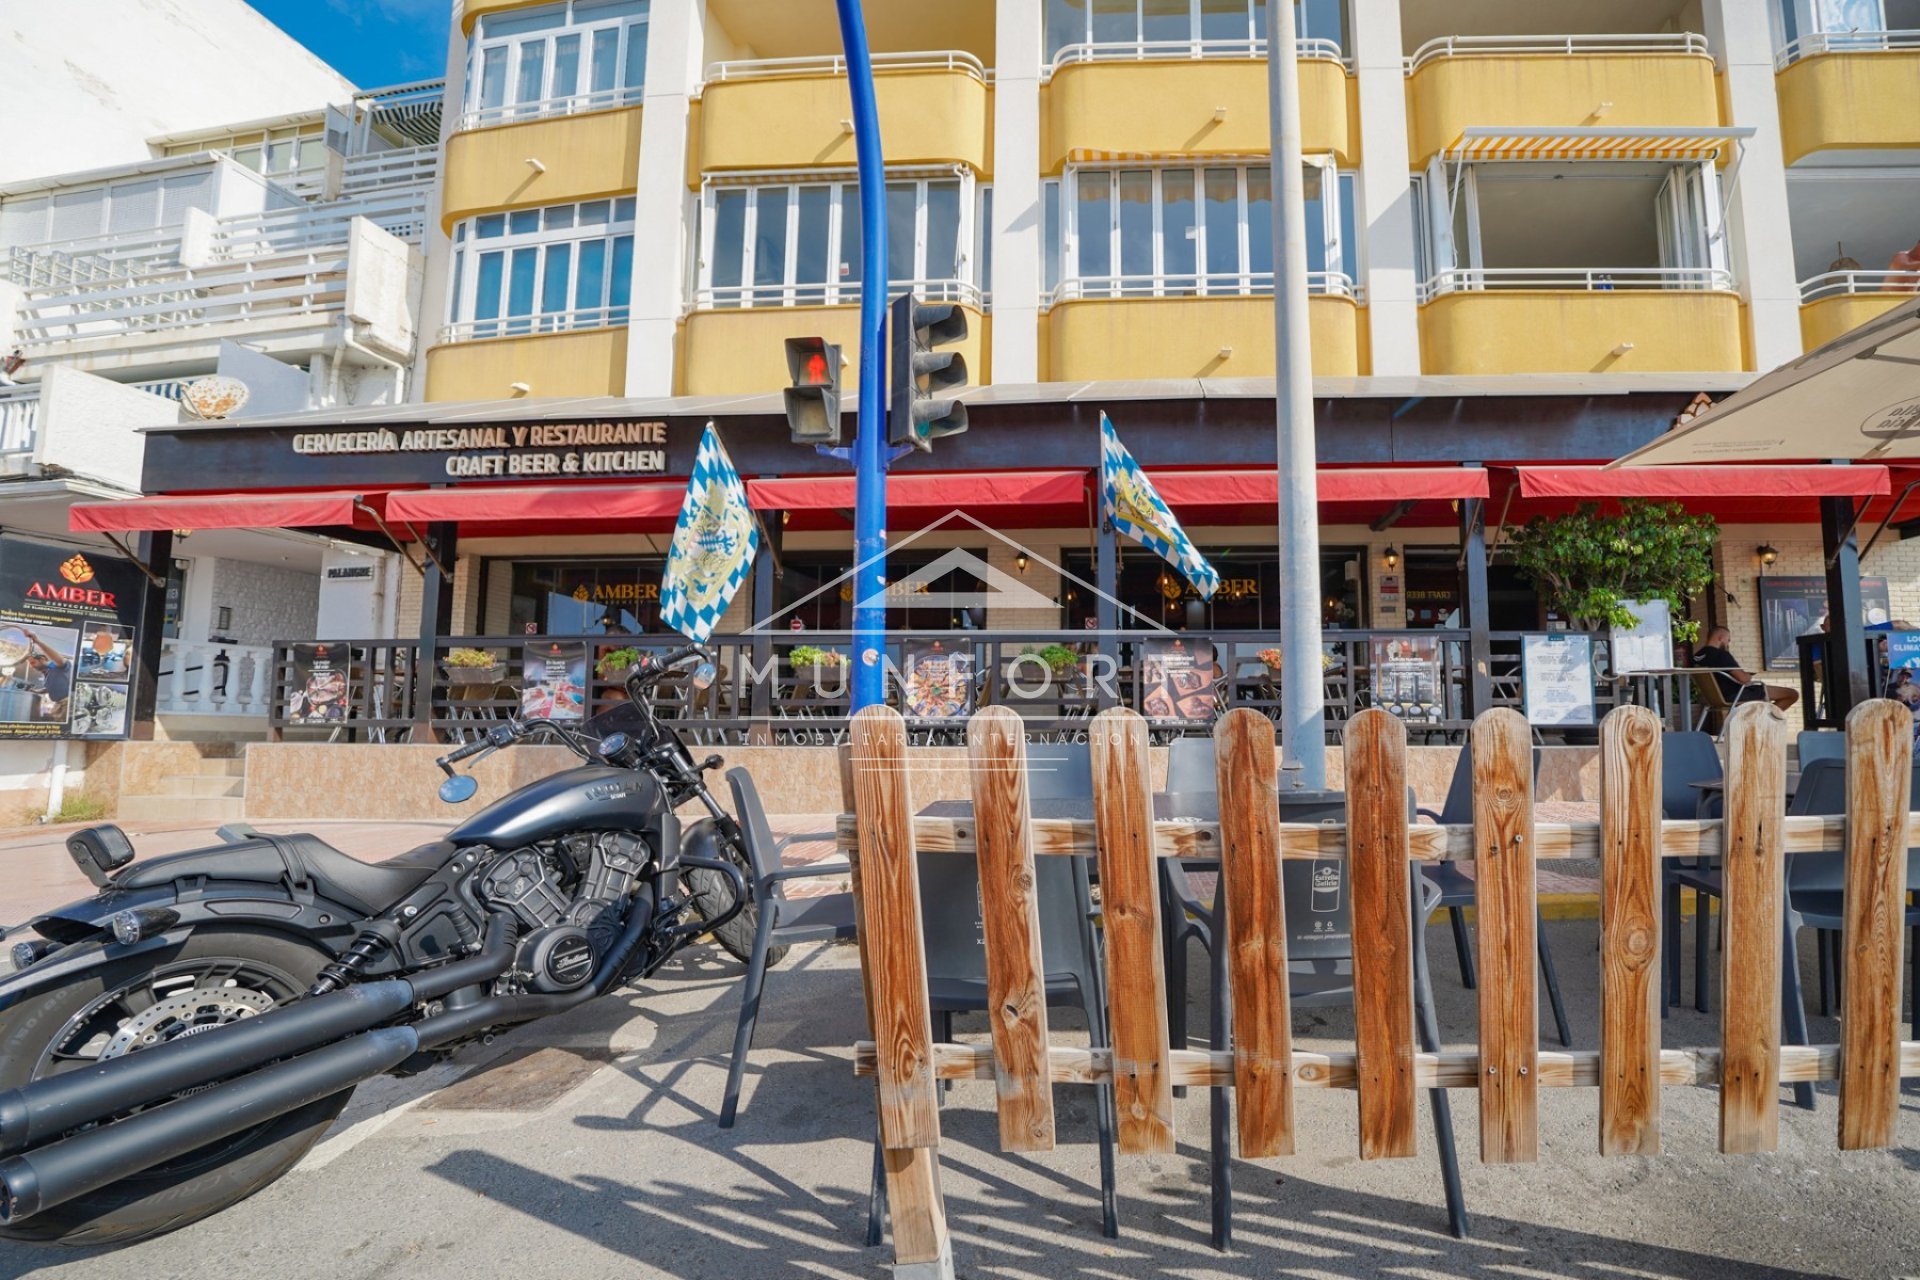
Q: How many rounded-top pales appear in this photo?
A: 9